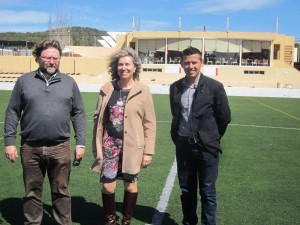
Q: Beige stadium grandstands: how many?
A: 1